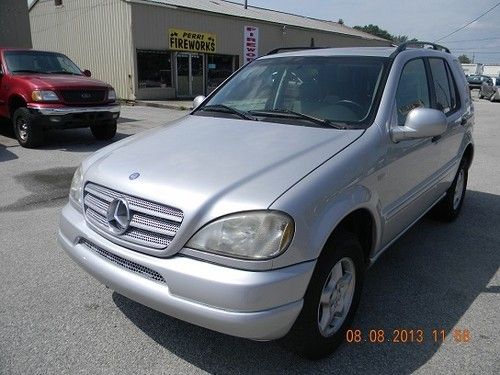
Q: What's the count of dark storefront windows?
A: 2